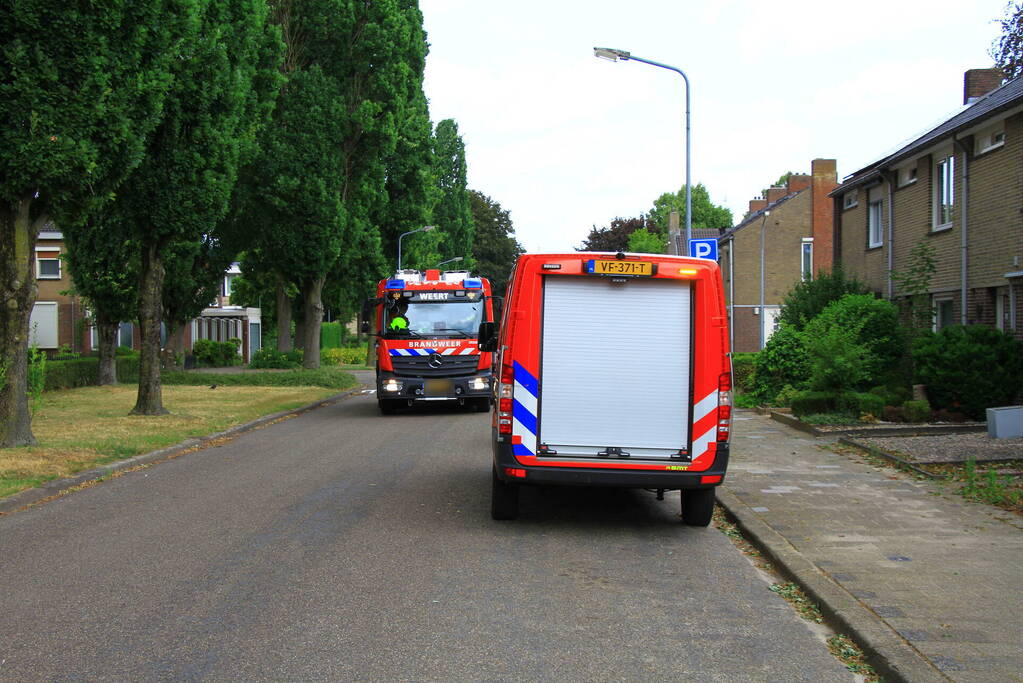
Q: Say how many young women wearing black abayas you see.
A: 0